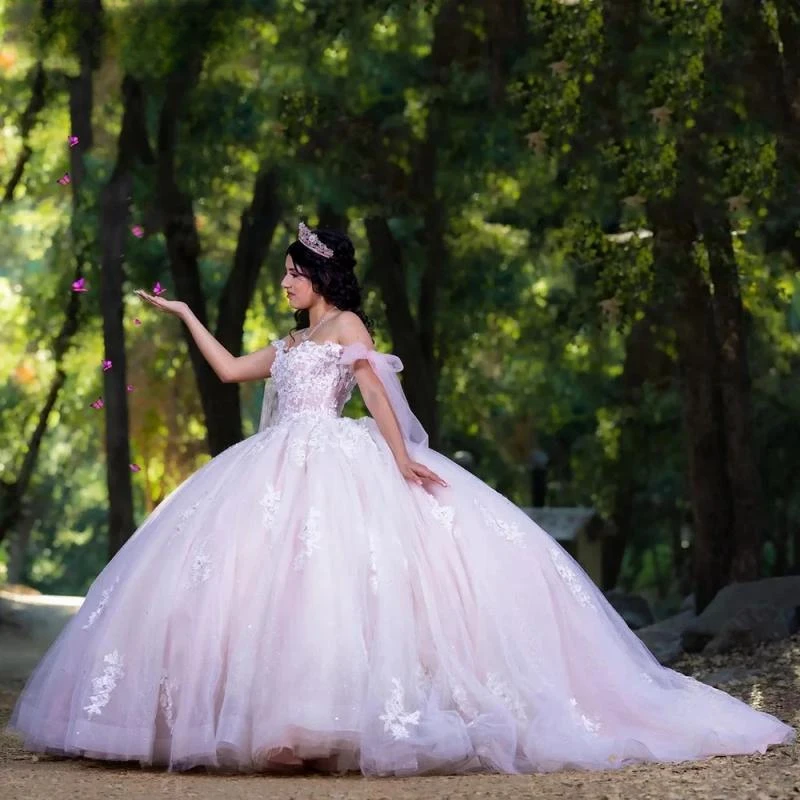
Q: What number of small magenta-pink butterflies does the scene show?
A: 10